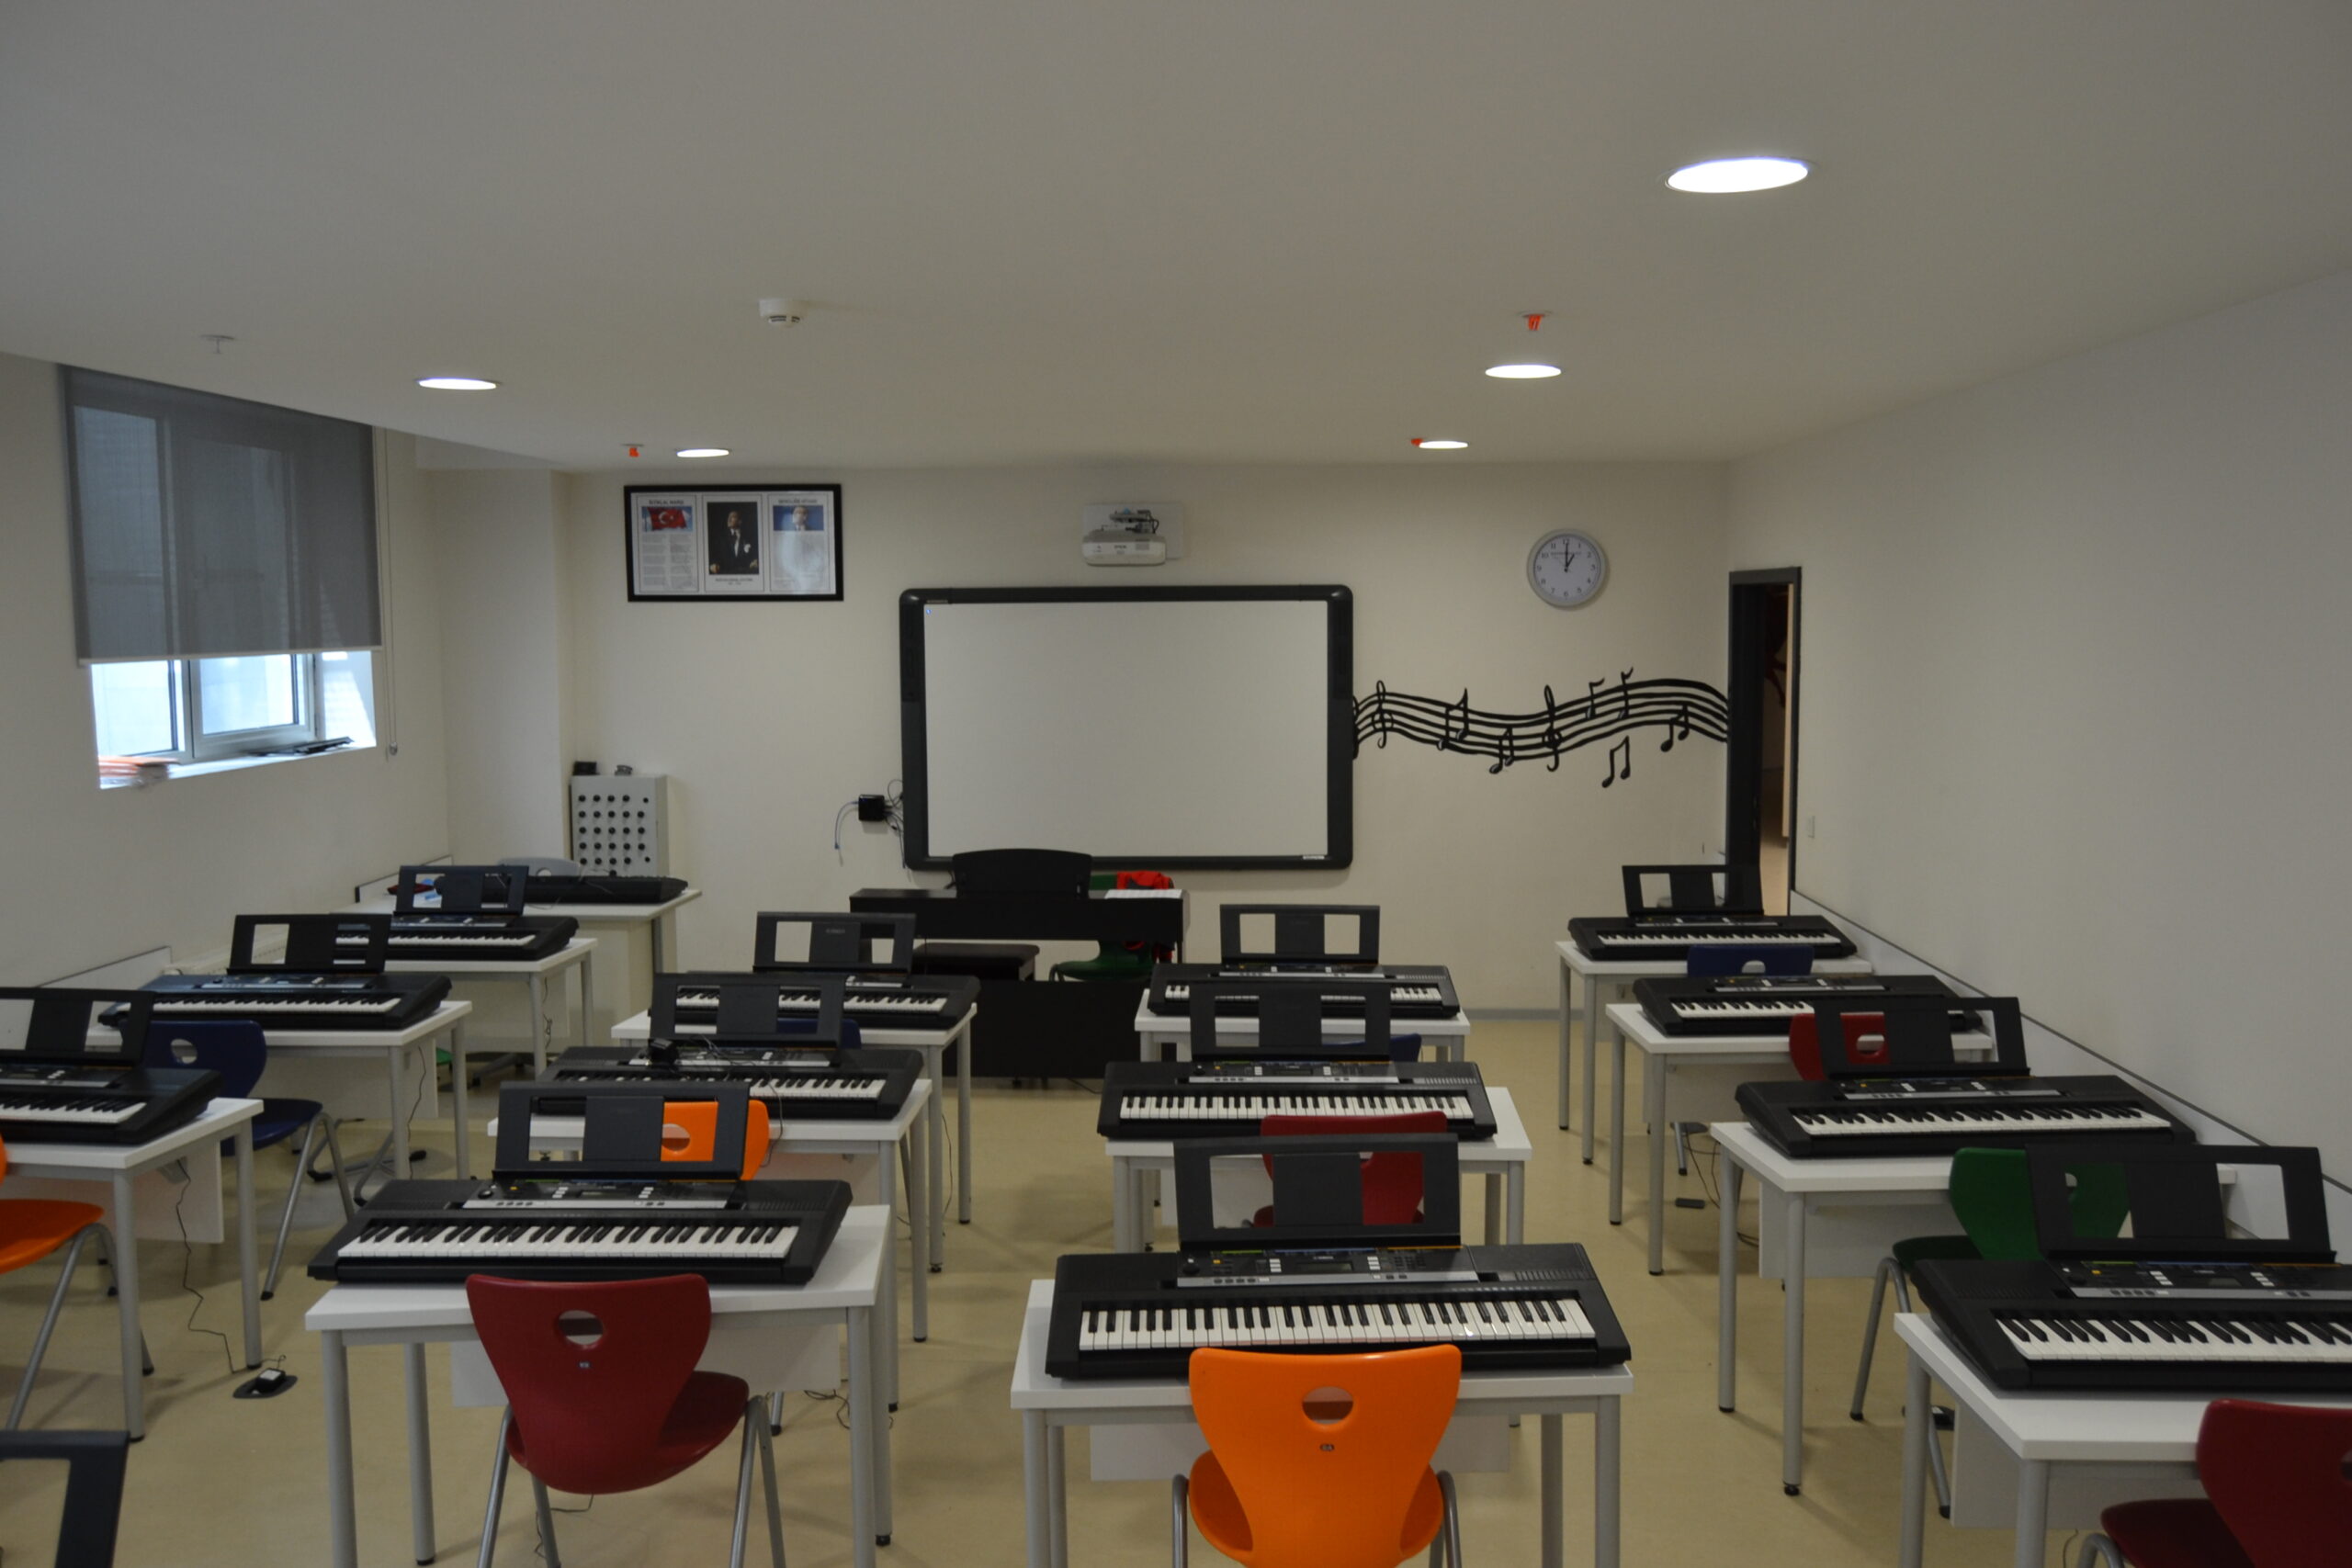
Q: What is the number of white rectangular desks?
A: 14